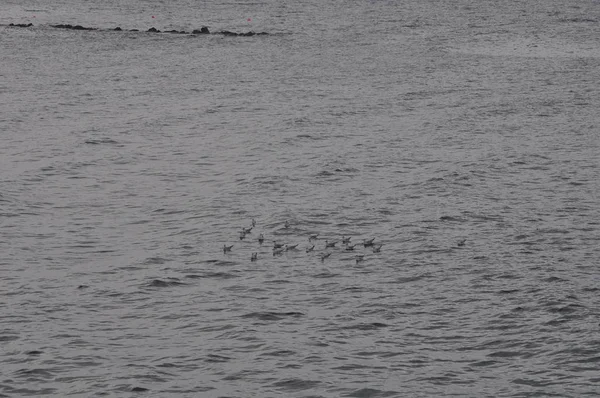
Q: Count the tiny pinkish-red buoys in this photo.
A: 3